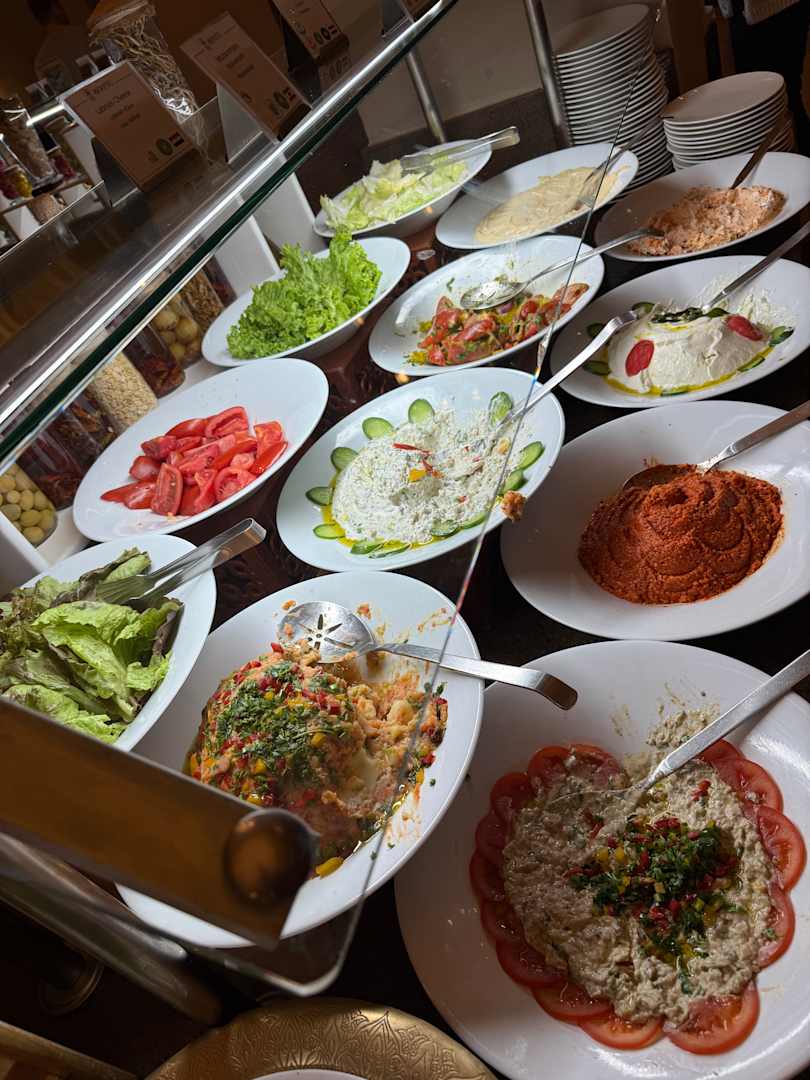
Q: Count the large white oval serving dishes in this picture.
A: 12